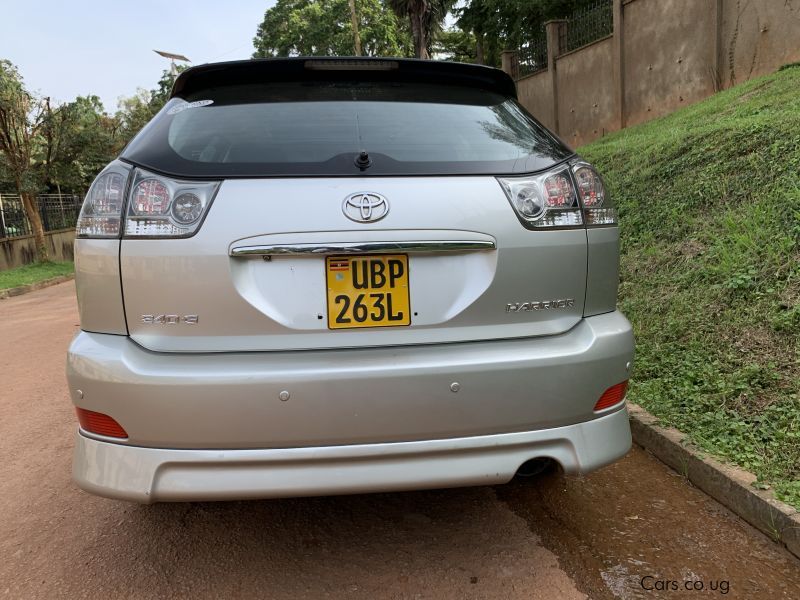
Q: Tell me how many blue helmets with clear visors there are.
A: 0